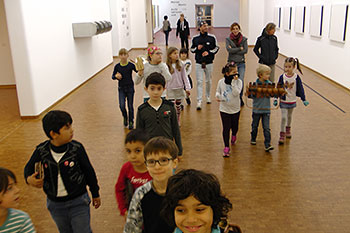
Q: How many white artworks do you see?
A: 5